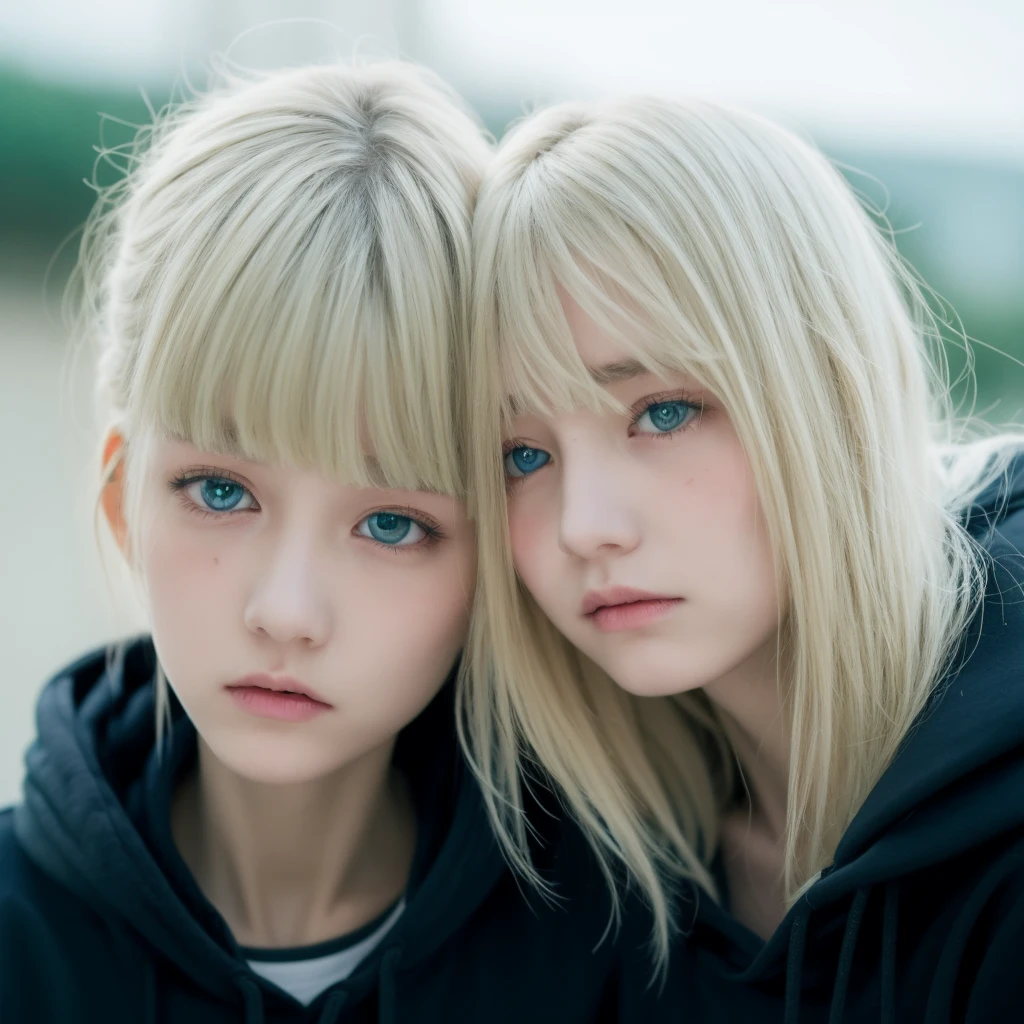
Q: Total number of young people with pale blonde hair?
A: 2